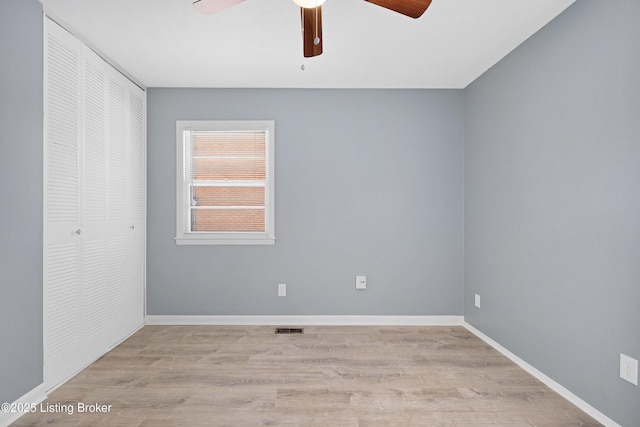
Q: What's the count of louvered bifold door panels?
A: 4